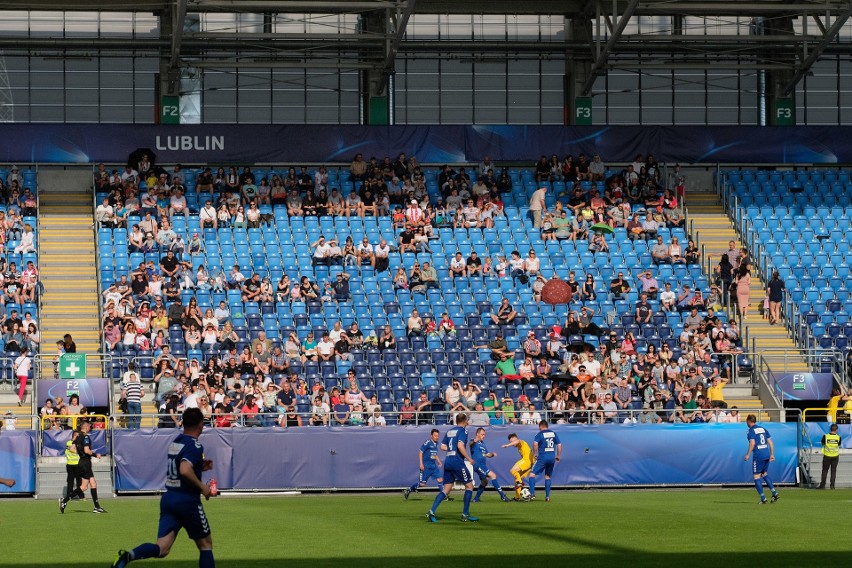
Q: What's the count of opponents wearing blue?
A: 6